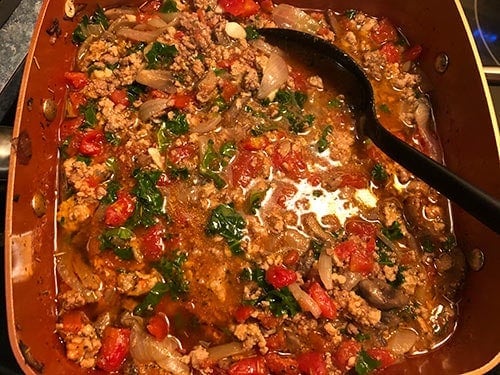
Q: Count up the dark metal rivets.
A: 4